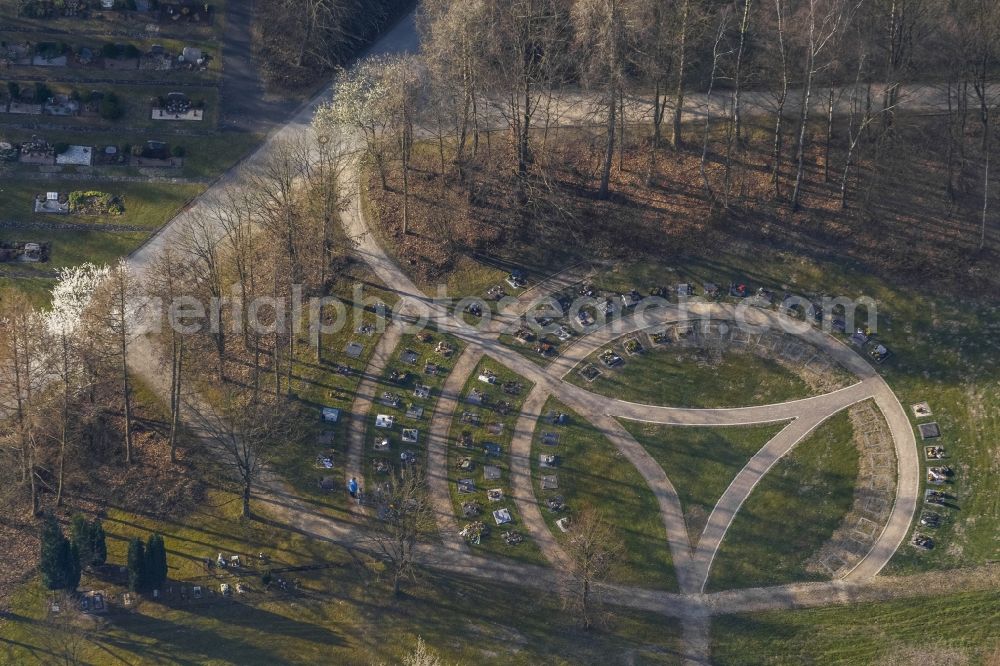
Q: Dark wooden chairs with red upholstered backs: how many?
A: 0